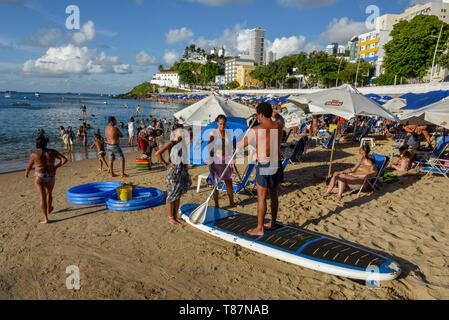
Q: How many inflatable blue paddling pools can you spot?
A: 2